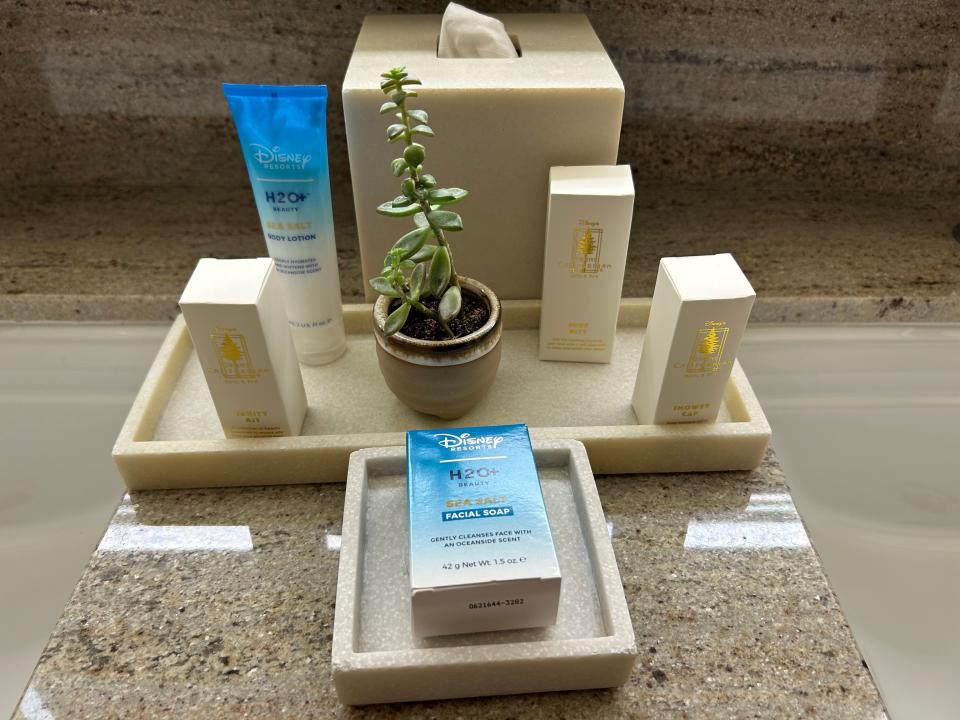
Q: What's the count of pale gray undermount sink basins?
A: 2